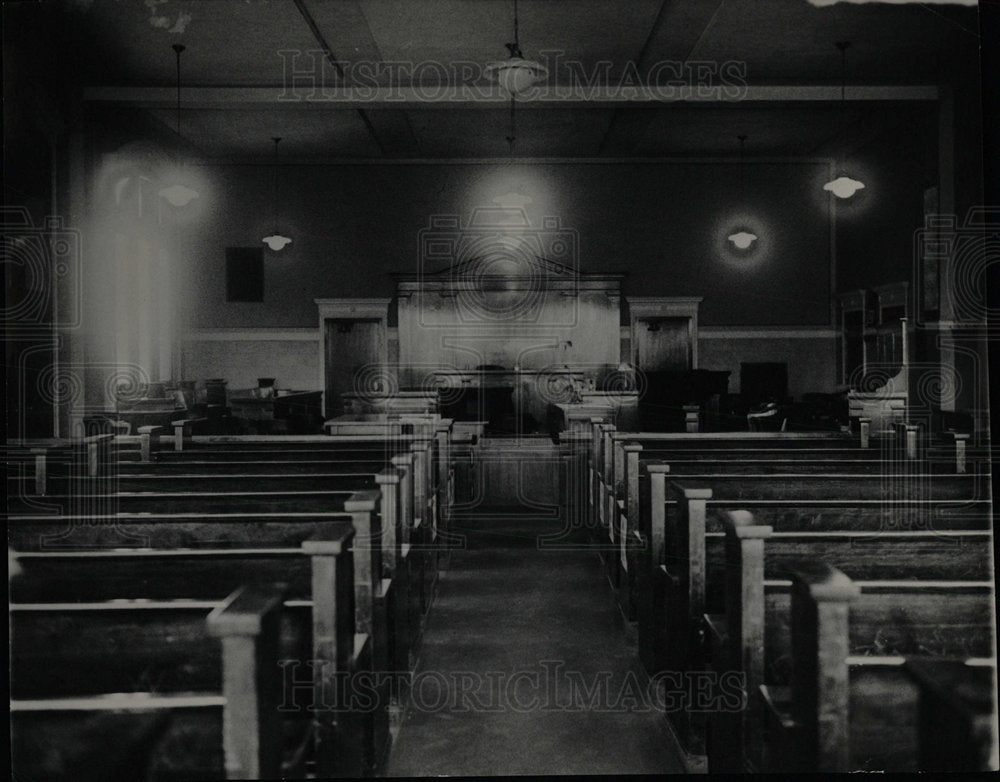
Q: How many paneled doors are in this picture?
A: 2